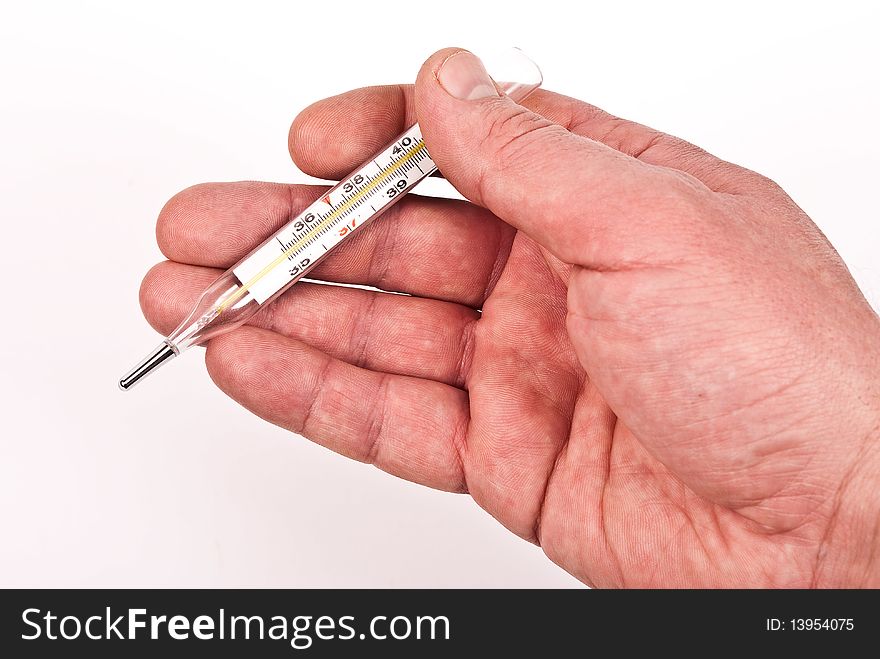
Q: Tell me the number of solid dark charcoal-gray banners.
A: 1